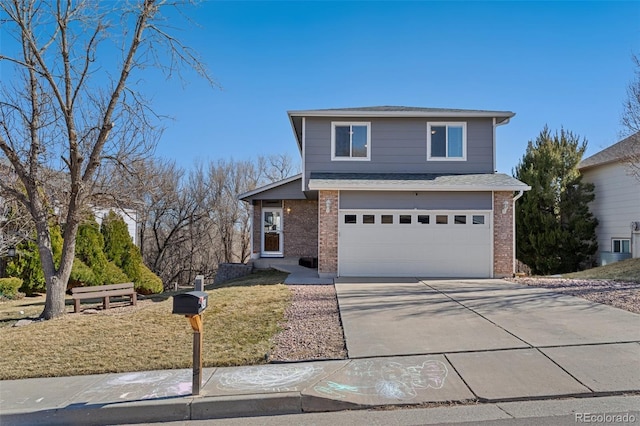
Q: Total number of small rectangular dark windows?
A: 8